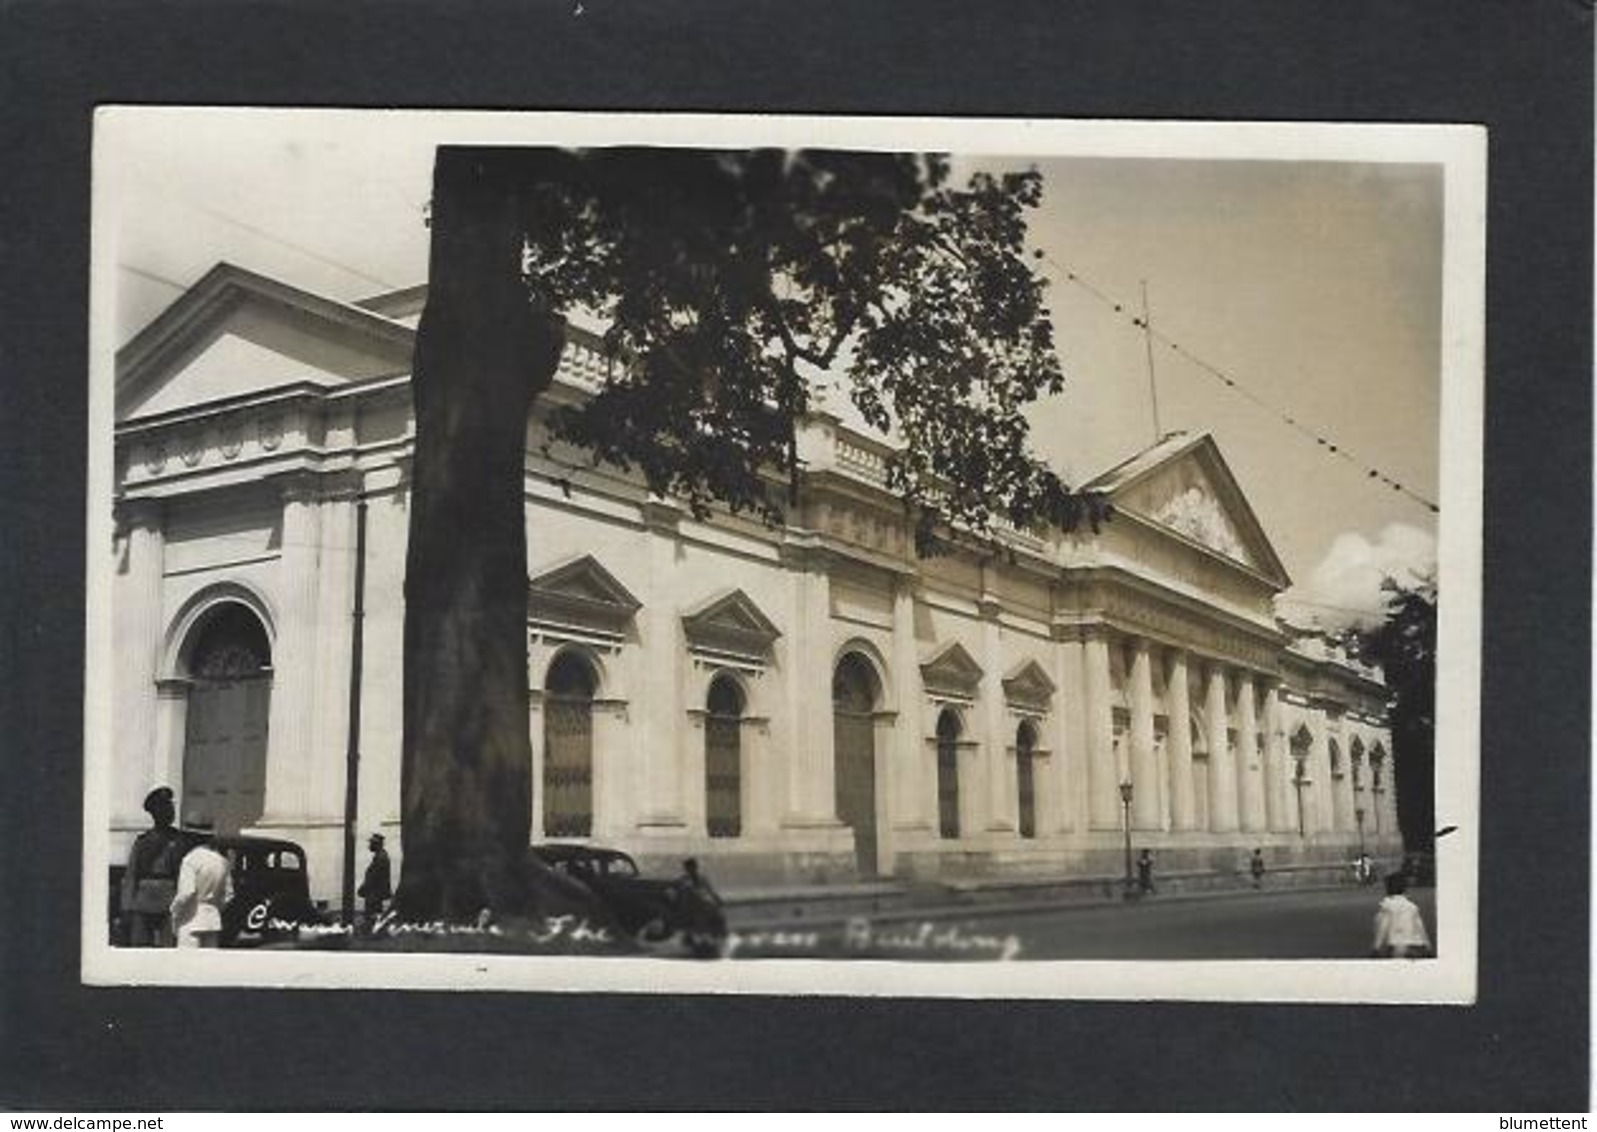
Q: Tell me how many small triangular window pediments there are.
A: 7